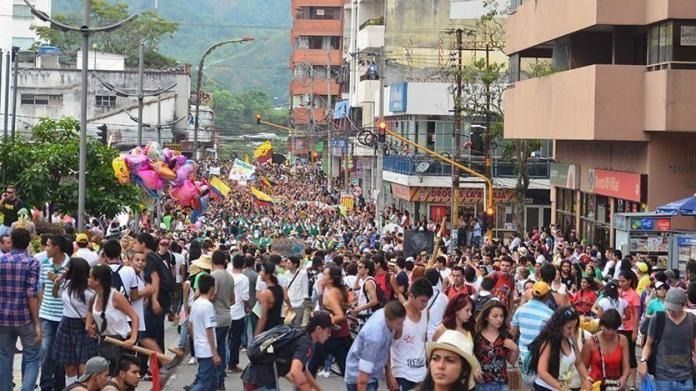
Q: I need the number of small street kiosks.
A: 1